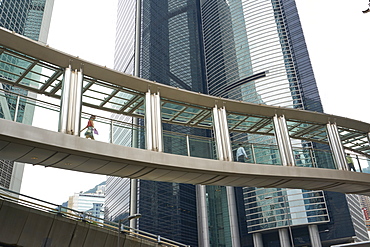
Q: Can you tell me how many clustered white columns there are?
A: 5